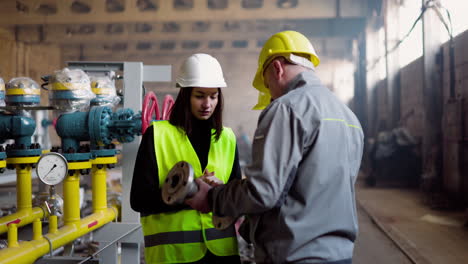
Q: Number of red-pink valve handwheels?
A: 2